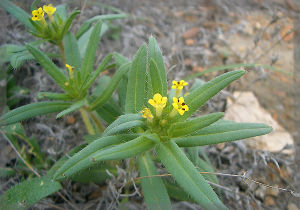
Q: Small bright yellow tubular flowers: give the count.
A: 7